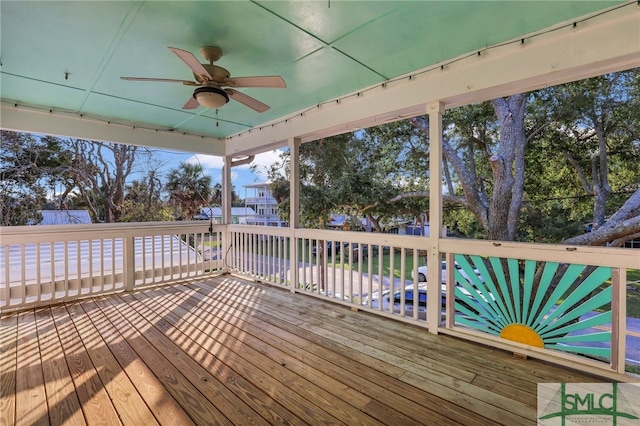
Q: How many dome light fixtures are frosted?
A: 1